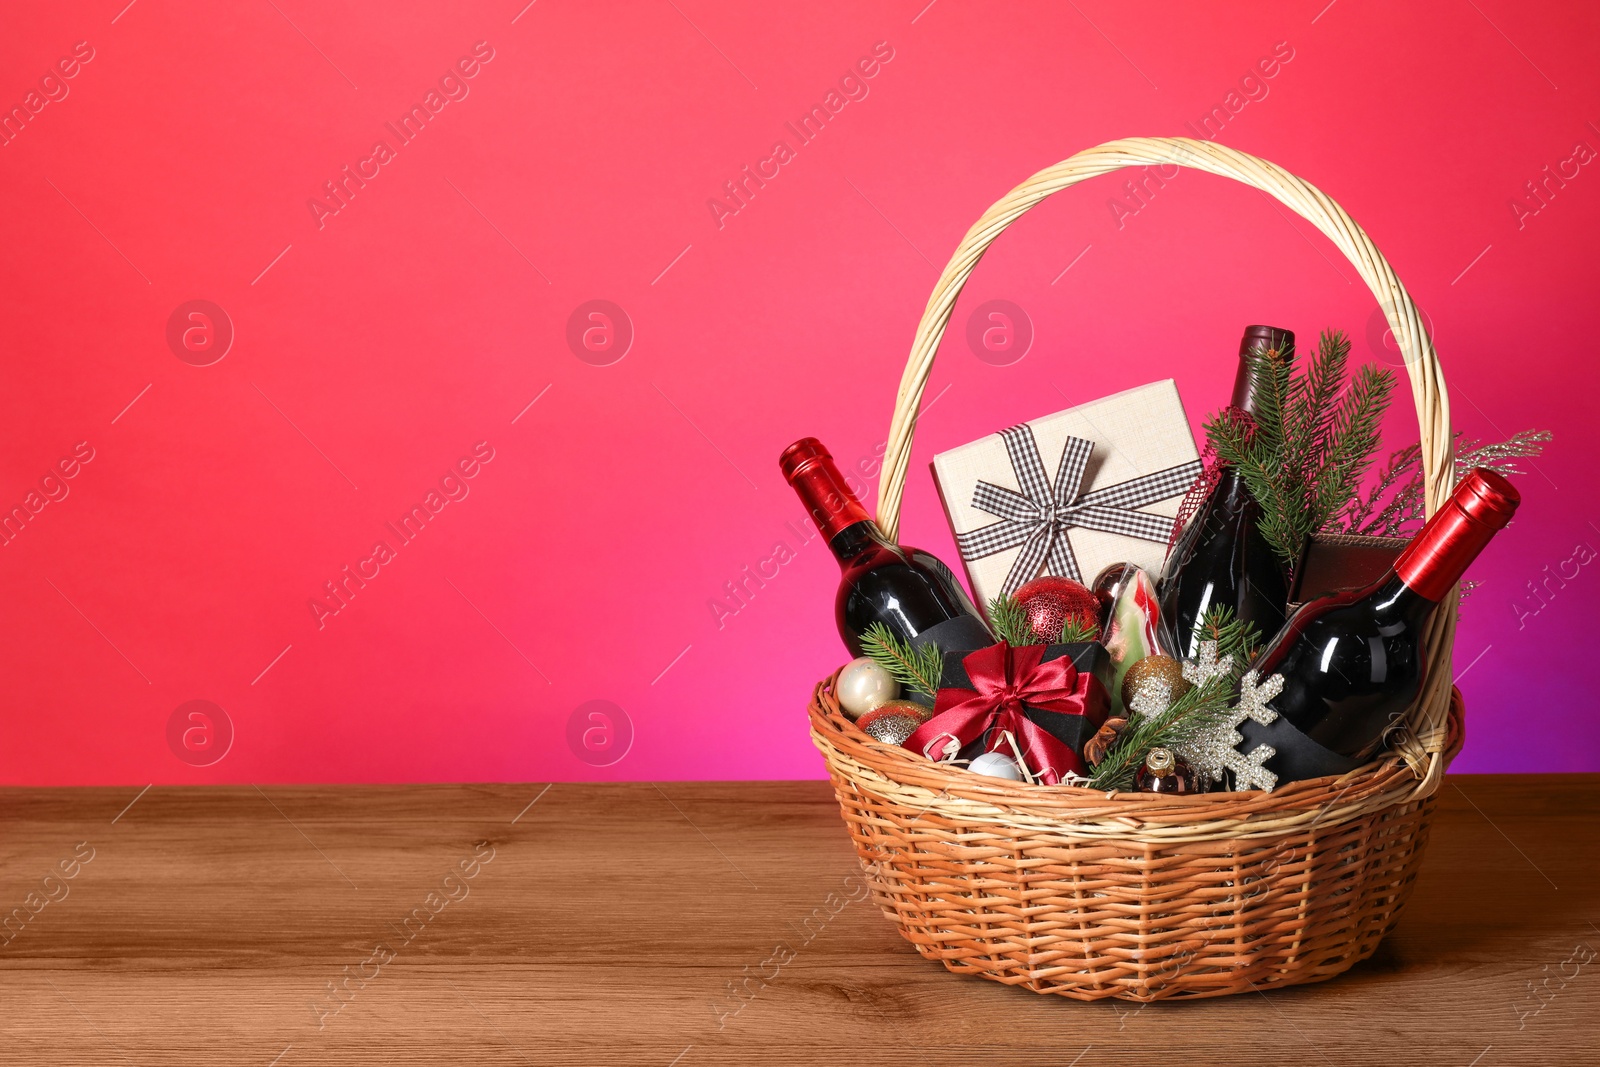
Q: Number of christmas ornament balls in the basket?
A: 7